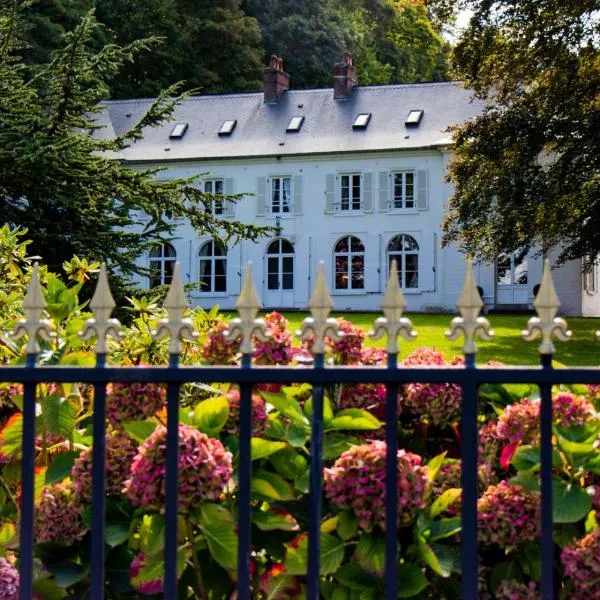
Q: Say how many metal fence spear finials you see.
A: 8